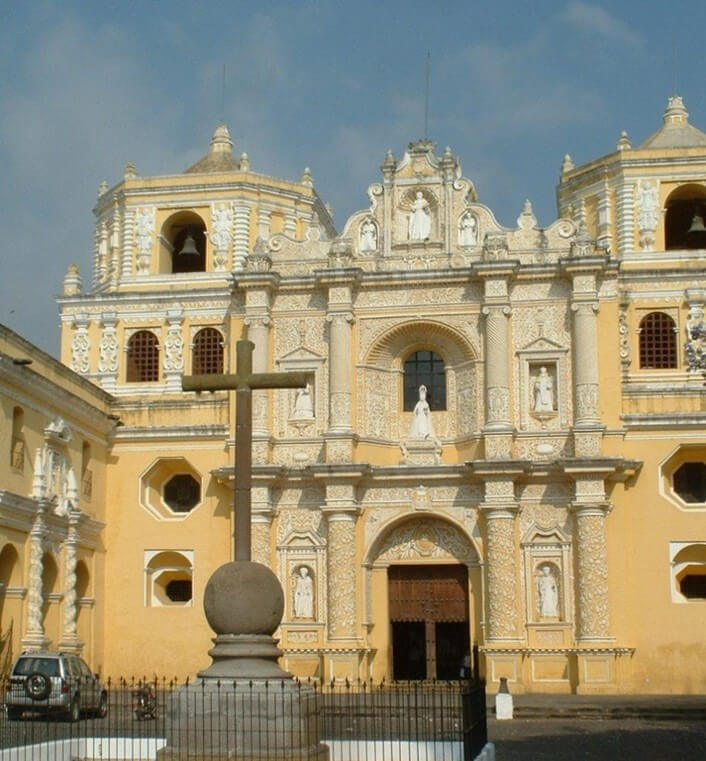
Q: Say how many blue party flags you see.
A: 0